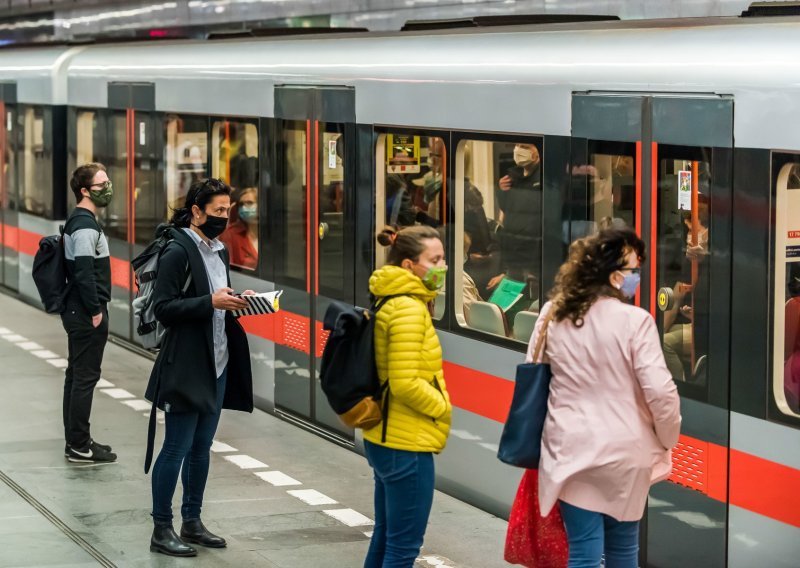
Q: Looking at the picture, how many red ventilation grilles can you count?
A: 3